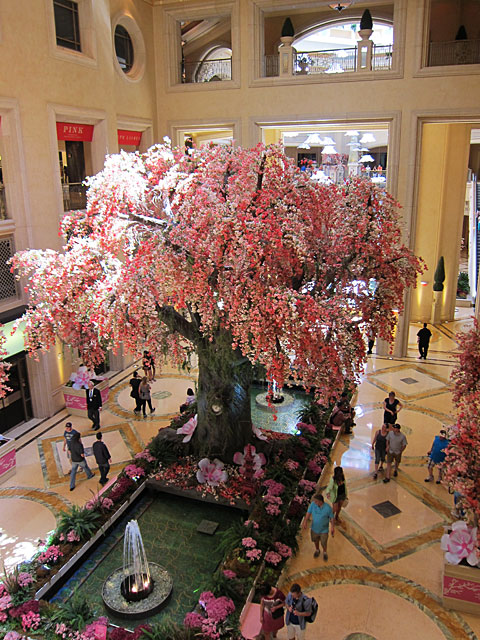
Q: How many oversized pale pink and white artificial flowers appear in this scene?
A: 6